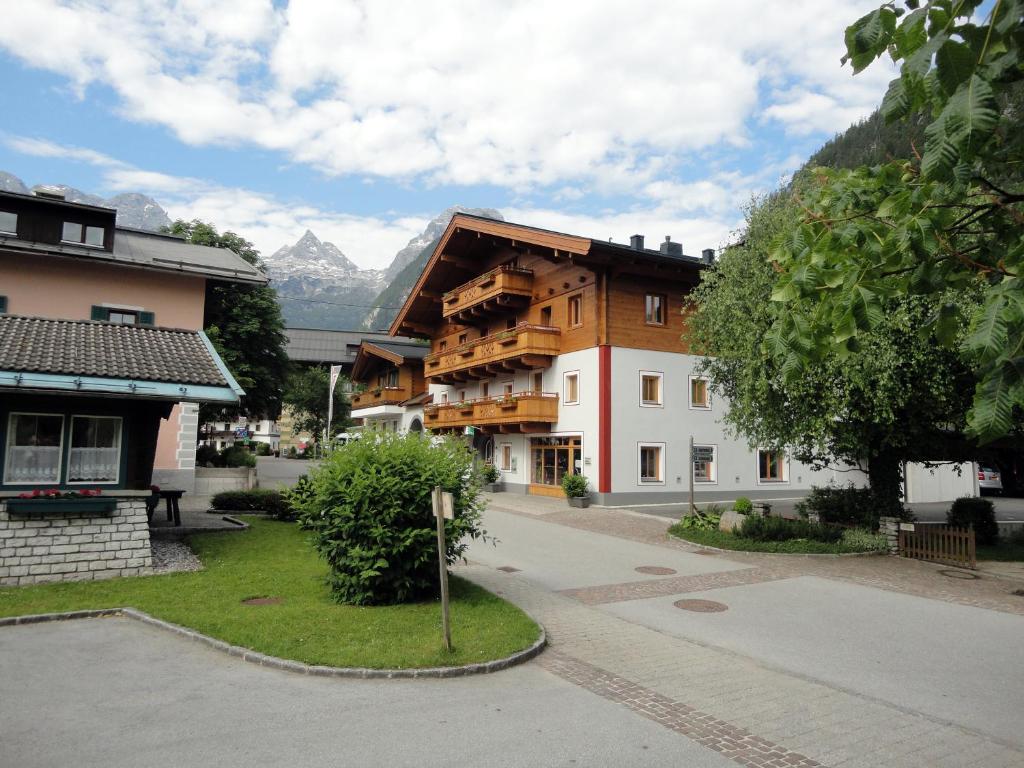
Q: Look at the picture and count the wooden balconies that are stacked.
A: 3